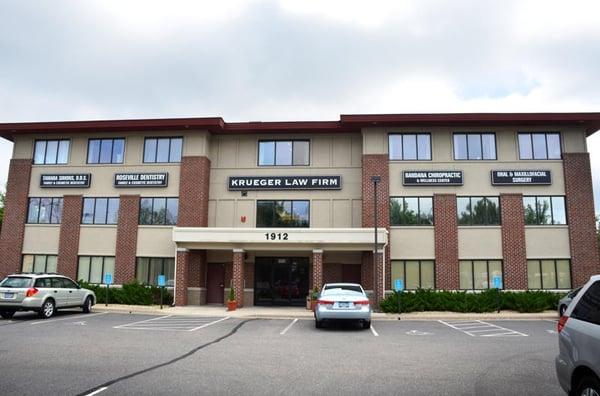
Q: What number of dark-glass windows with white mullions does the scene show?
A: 0